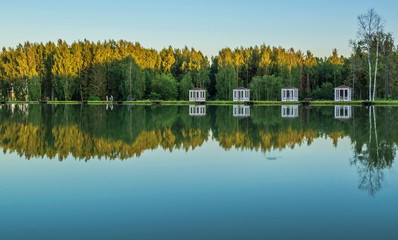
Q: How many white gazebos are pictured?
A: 4